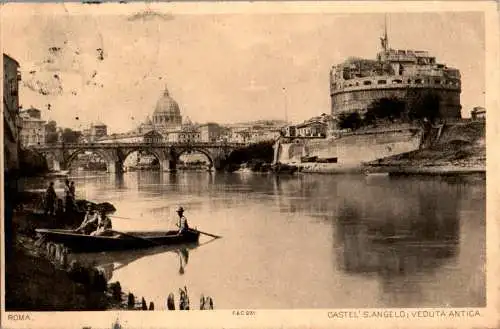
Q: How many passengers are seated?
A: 3